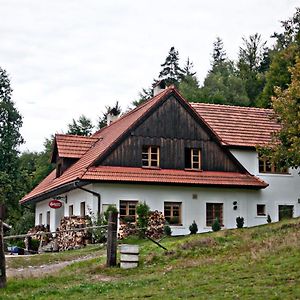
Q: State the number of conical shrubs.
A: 5